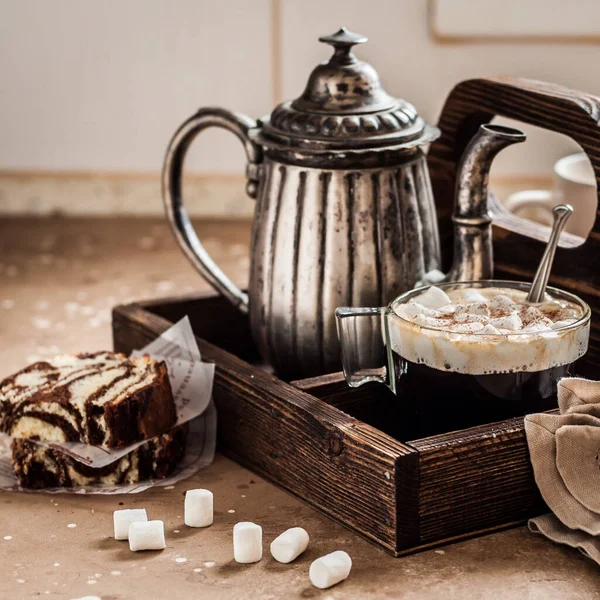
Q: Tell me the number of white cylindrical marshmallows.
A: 6